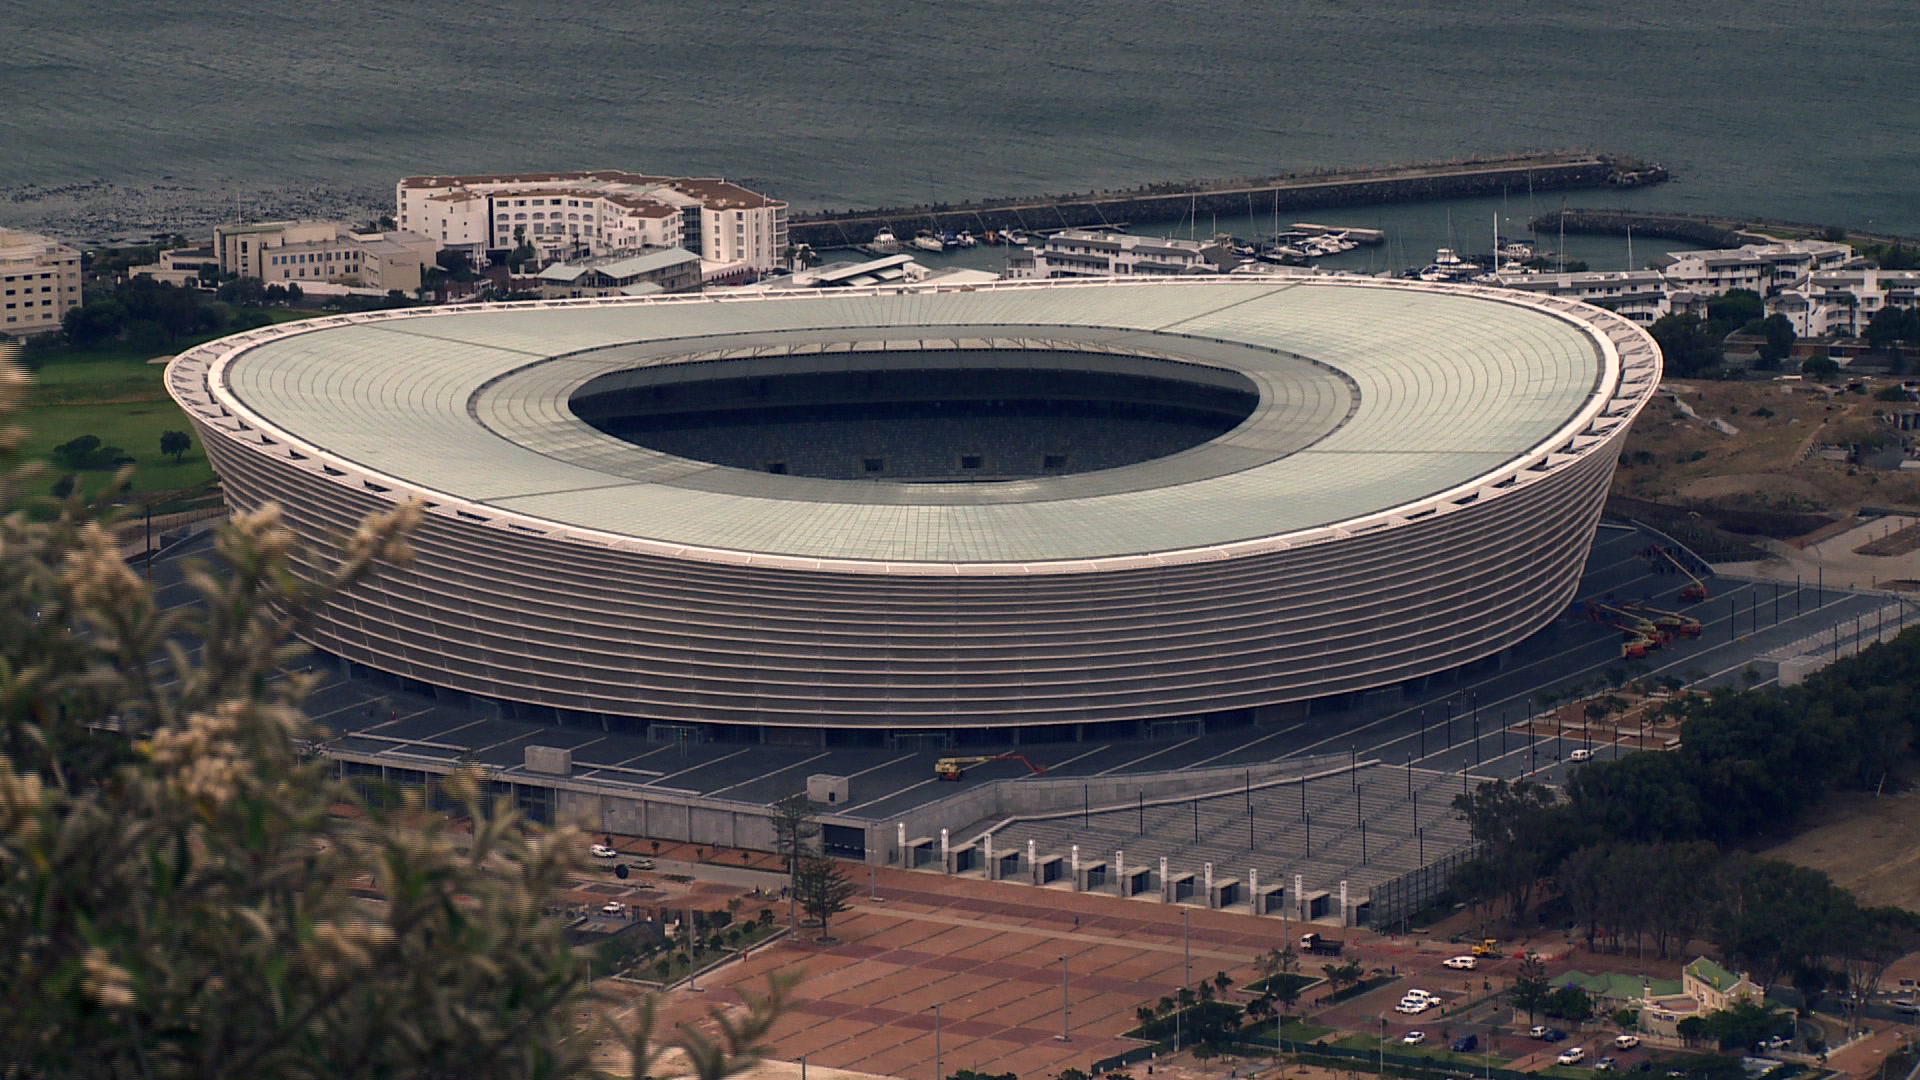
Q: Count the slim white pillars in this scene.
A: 11